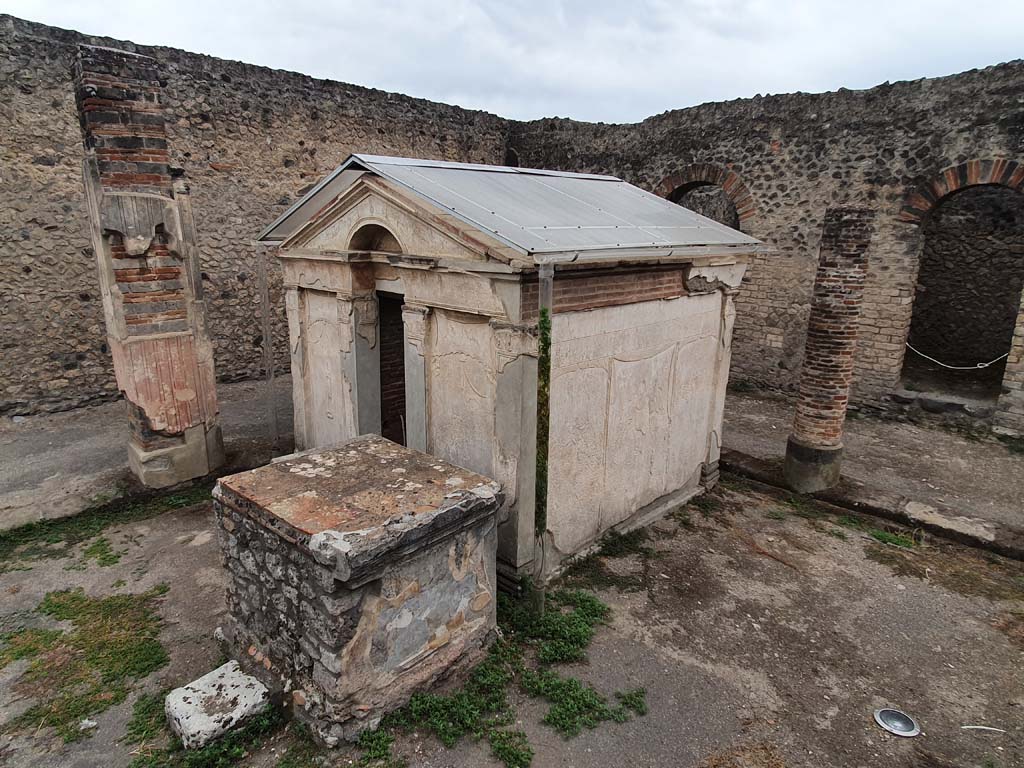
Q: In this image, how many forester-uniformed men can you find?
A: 0